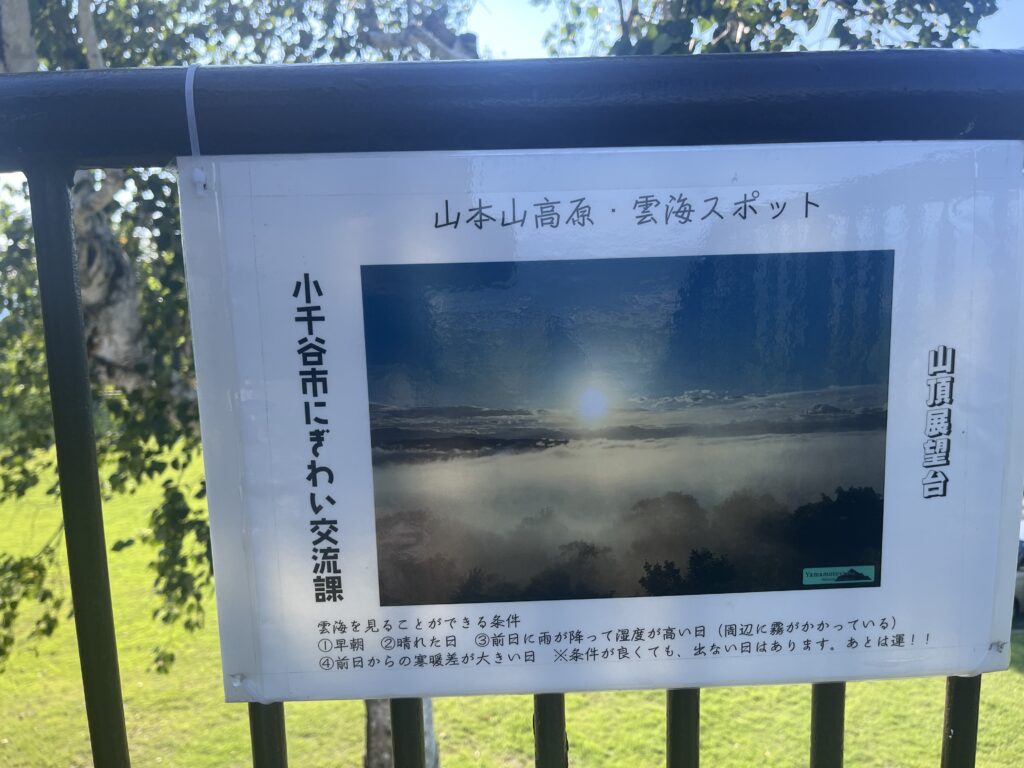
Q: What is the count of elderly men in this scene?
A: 0